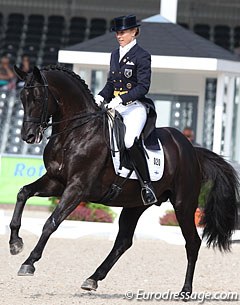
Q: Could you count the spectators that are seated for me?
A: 2